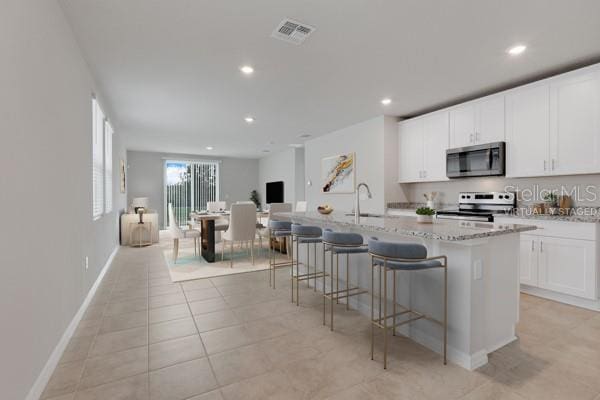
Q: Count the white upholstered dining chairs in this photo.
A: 6